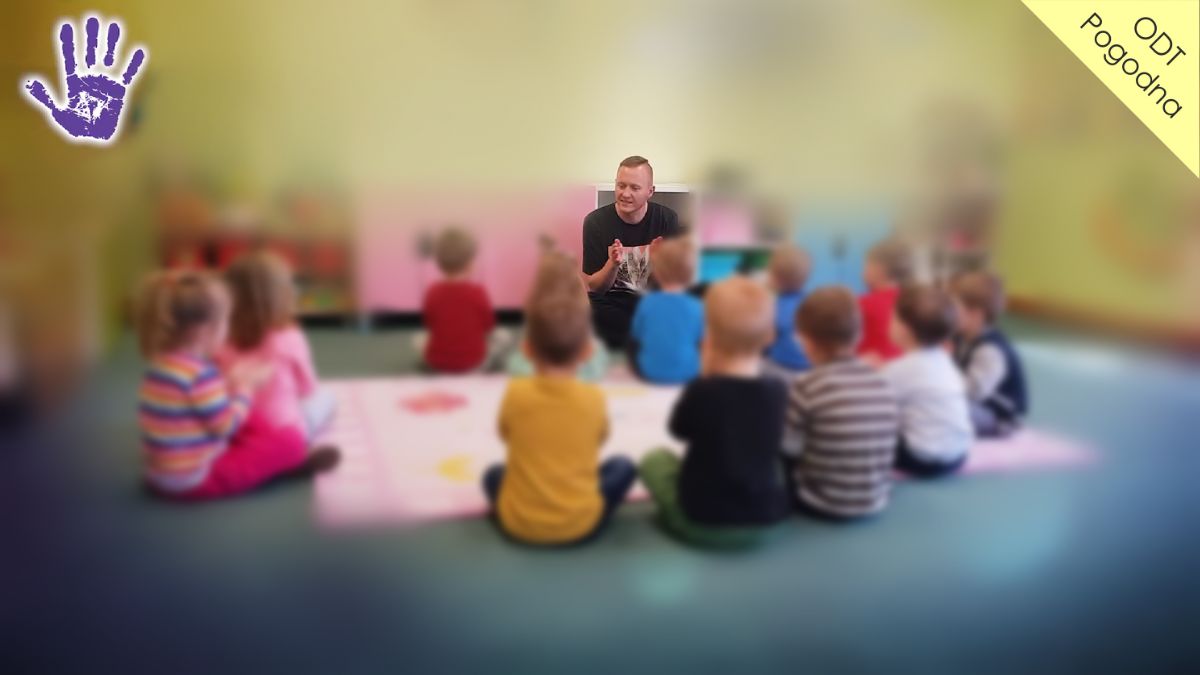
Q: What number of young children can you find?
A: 12